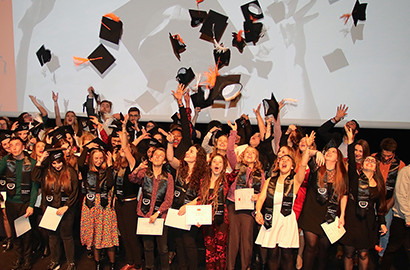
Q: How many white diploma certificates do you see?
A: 7